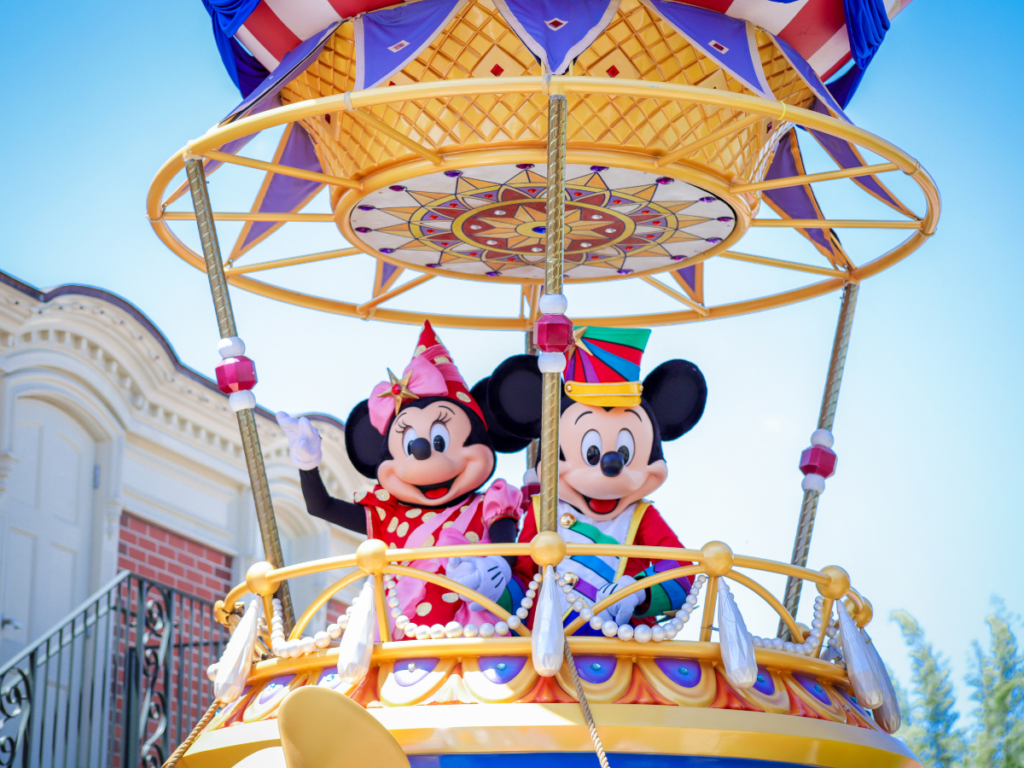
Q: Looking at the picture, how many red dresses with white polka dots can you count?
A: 1